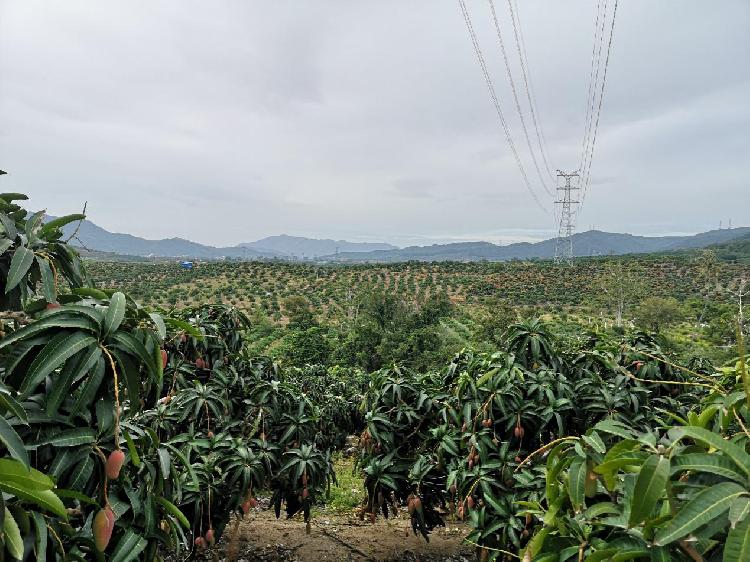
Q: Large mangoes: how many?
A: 2